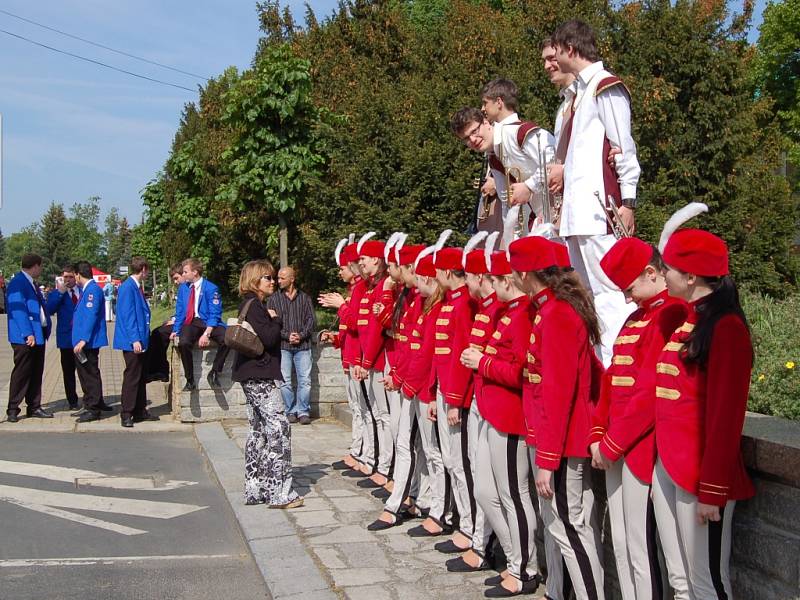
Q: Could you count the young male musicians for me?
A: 4